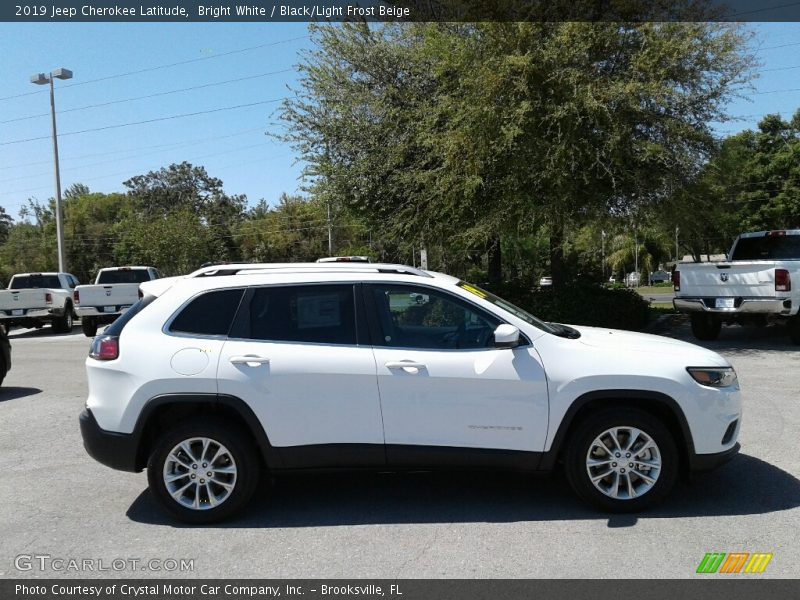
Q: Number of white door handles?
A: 2